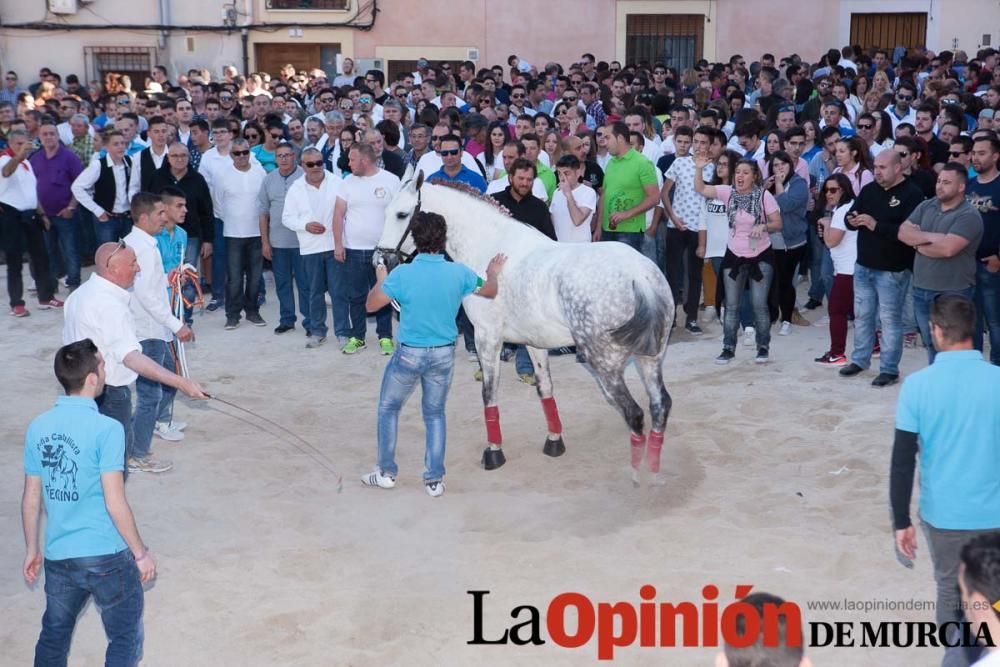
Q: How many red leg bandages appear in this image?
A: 4